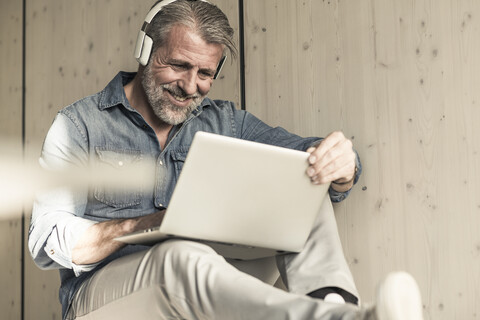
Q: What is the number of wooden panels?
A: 3